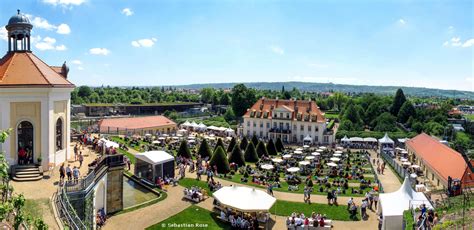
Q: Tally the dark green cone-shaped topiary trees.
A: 12